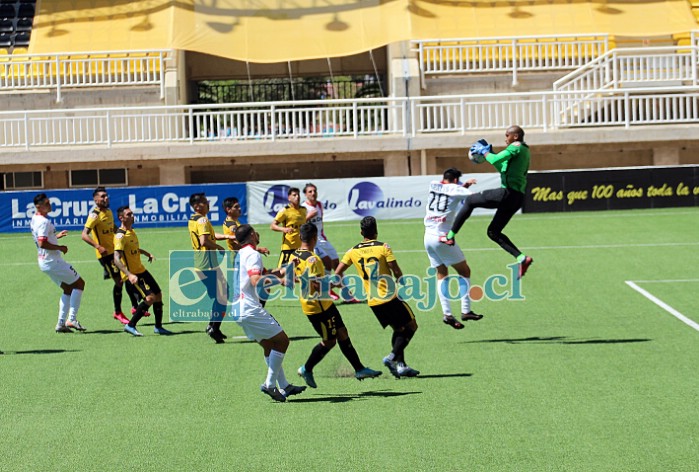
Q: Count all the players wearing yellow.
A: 7